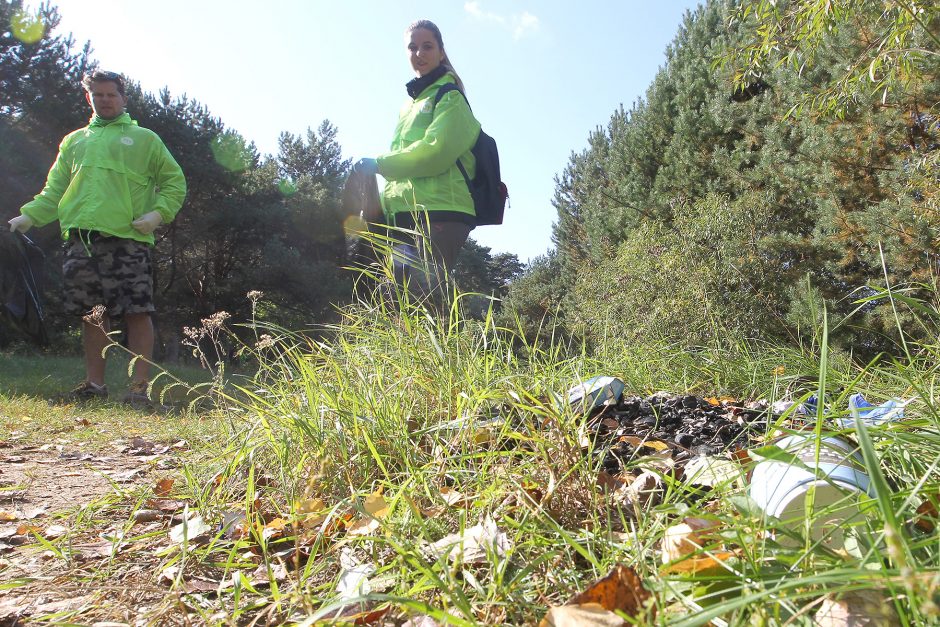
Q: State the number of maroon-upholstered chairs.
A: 0